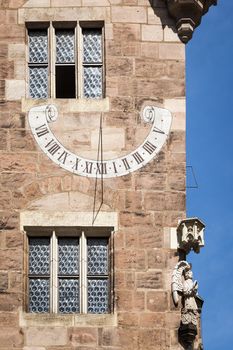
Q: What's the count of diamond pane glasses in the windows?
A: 11